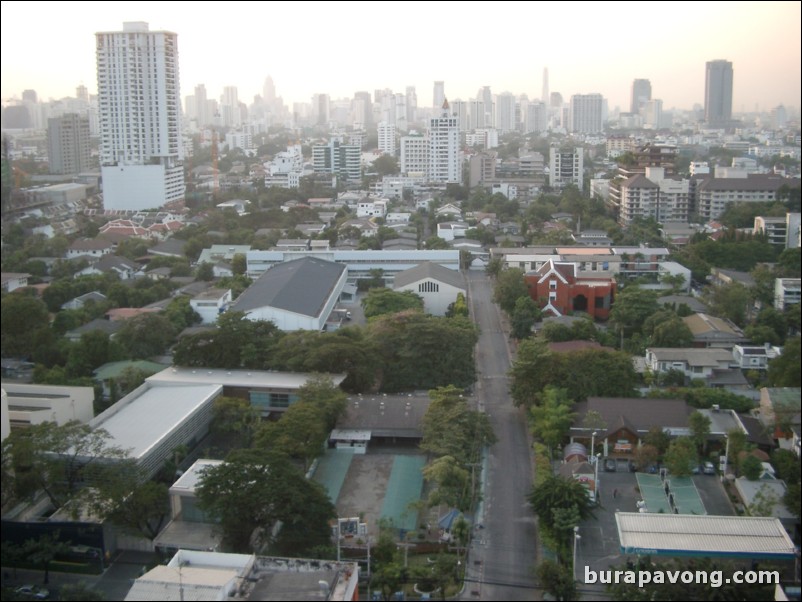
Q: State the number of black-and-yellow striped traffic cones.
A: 0